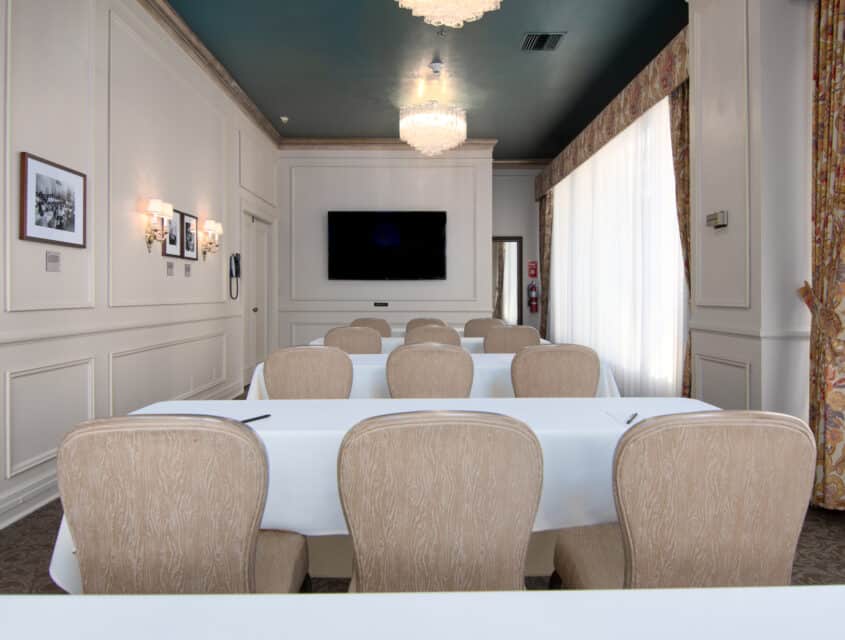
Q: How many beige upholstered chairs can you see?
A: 12